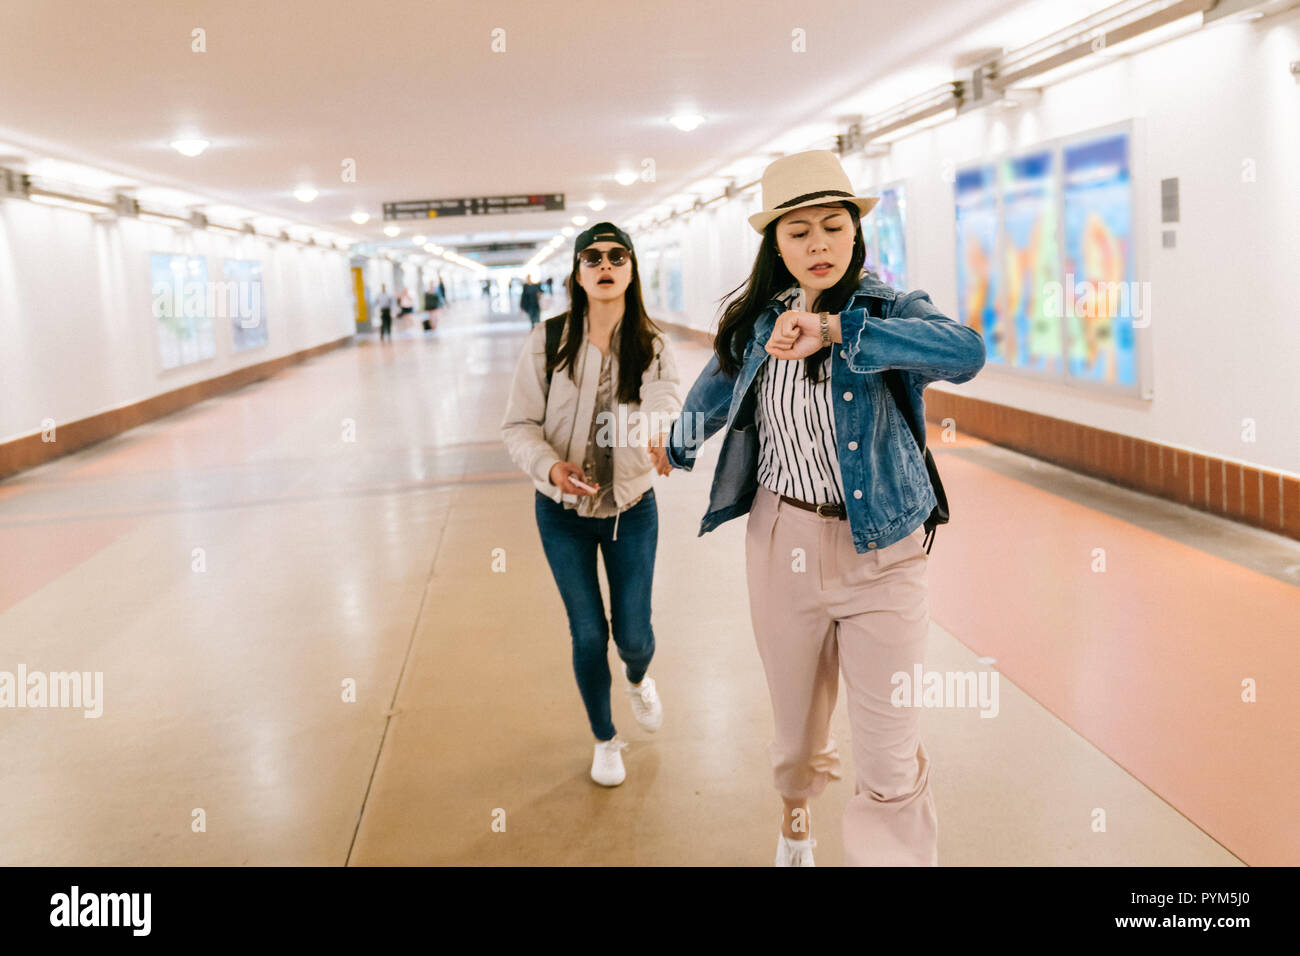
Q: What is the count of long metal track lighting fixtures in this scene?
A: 2